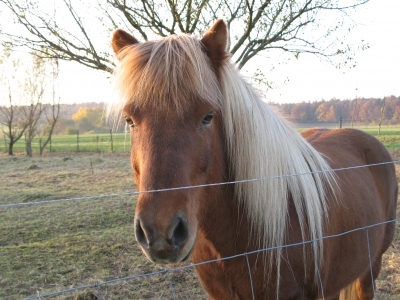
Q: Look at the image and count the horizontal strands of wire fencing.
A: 2